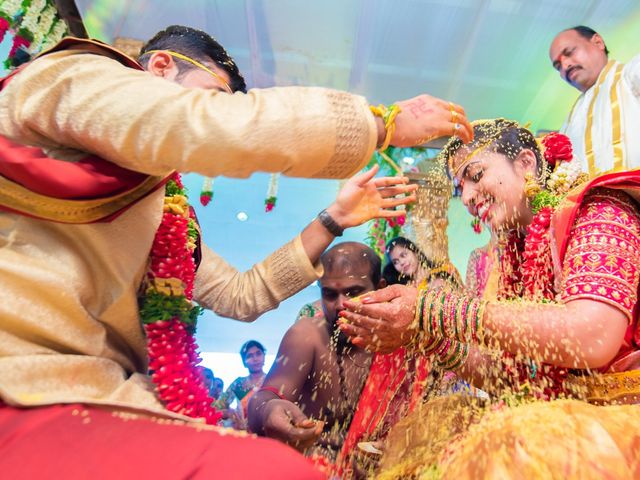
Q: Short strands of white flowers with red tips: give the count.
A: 2